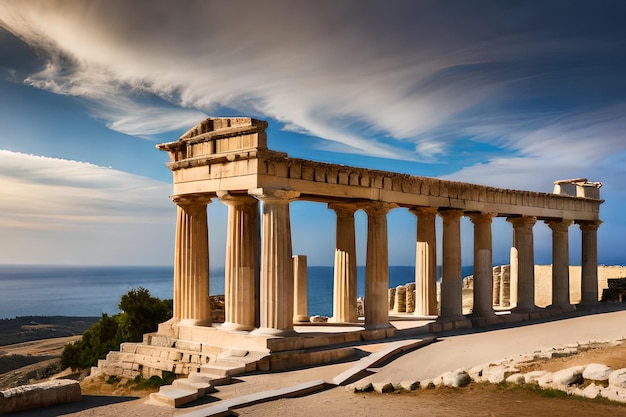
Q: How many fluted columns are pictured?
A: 11